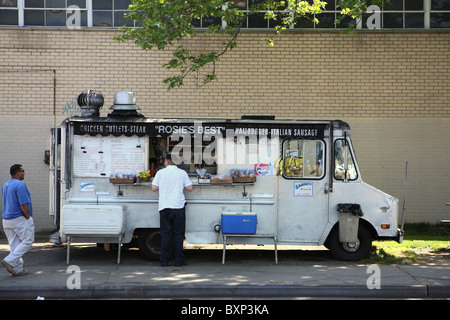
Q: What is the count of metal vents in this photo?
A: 2